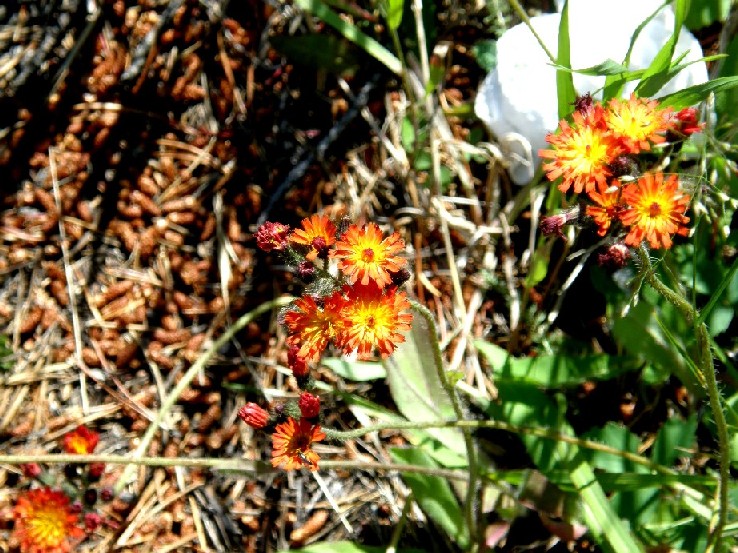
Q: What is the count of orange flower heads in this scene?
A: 11